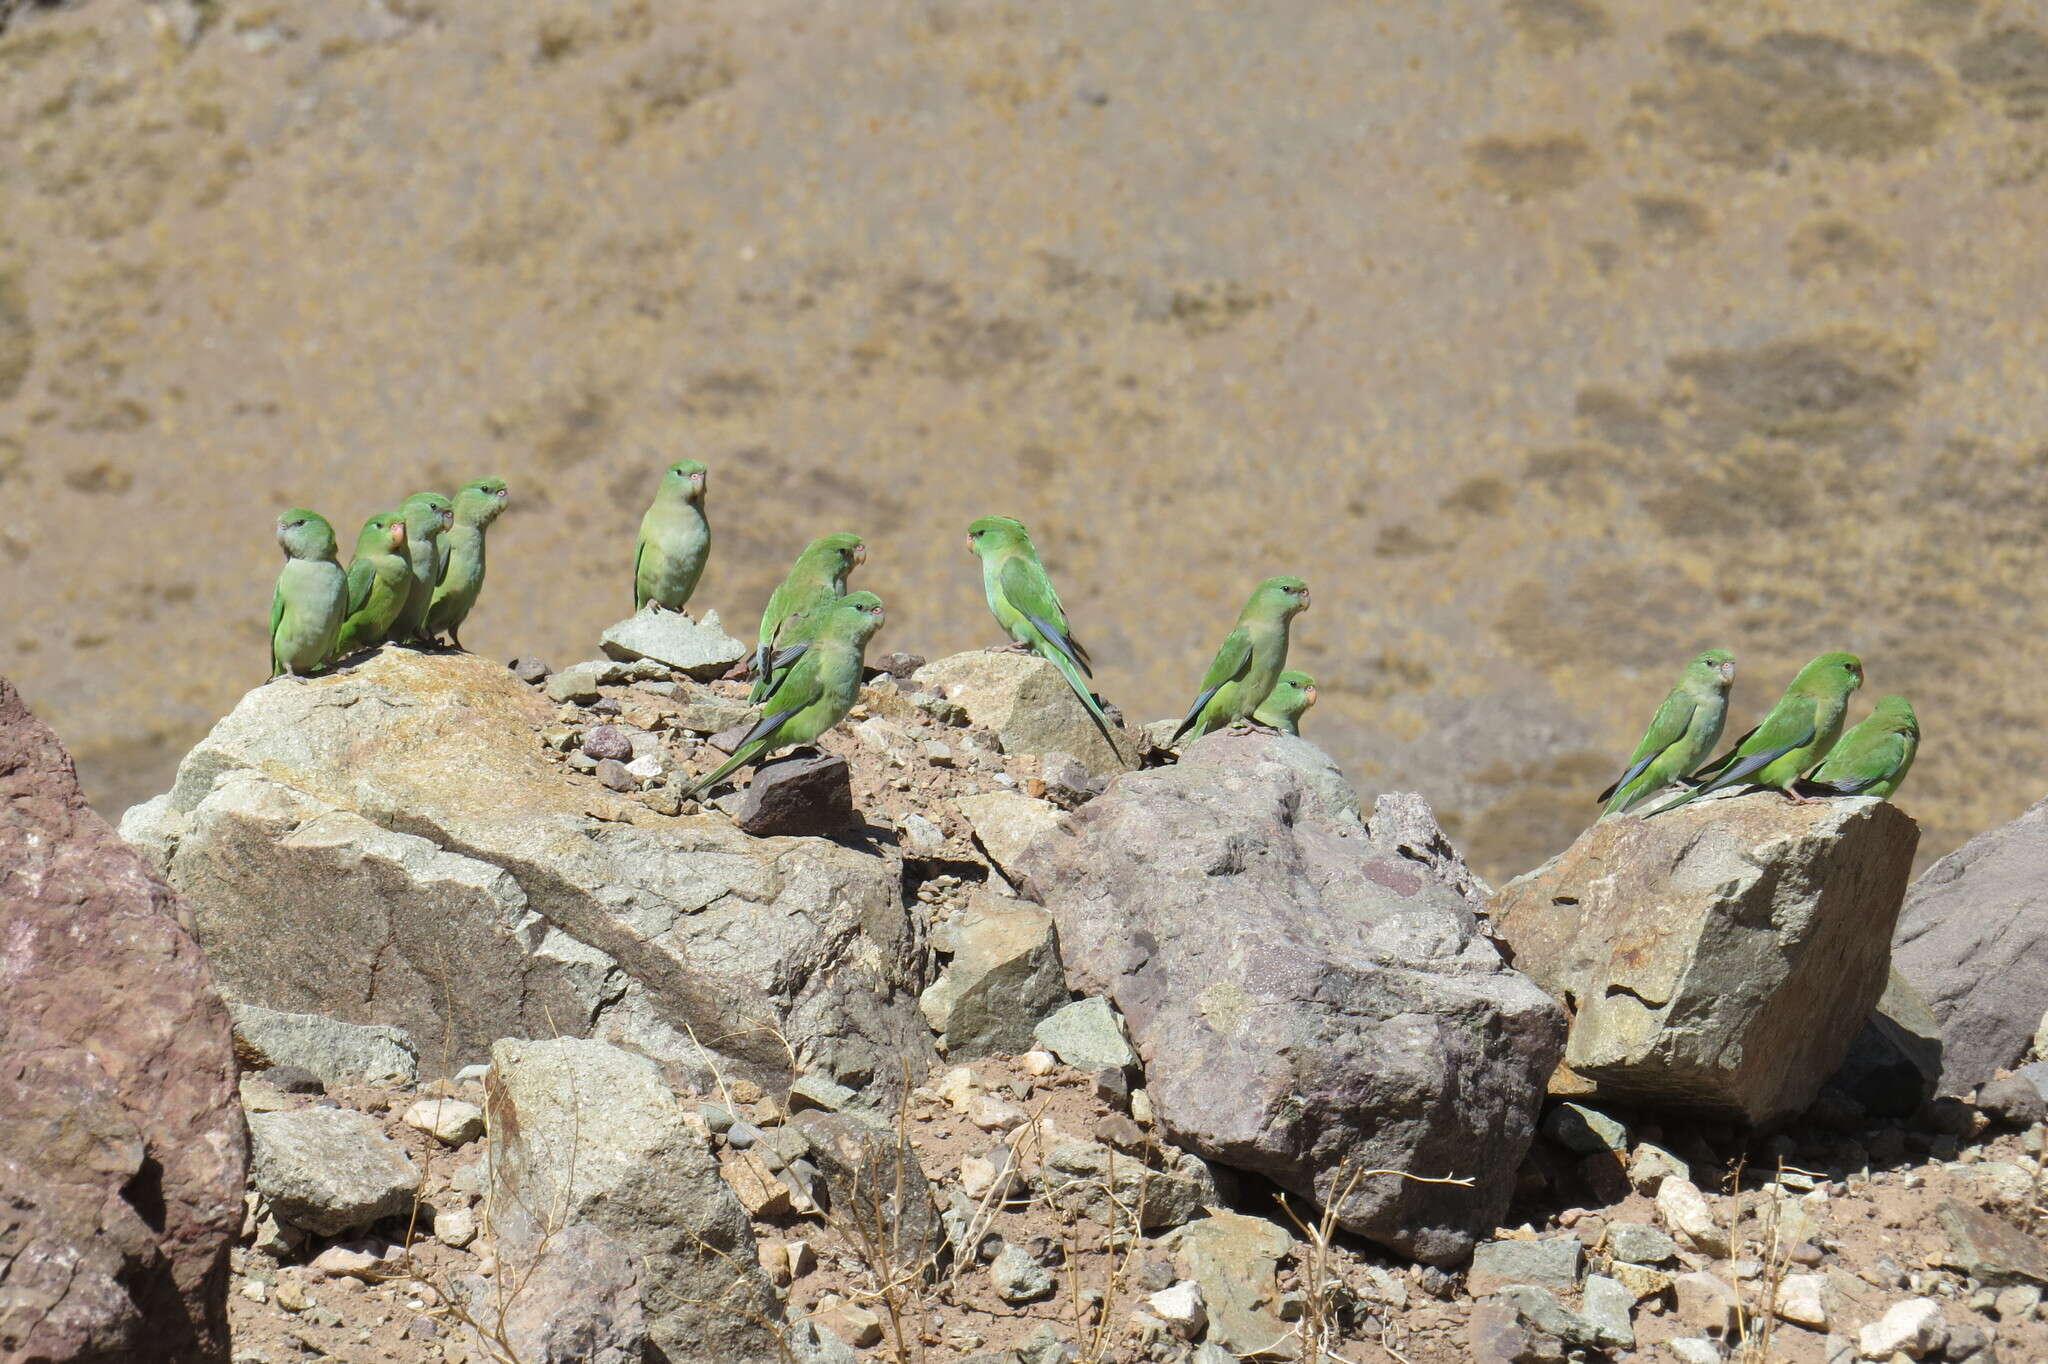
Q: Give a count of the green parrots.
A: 13